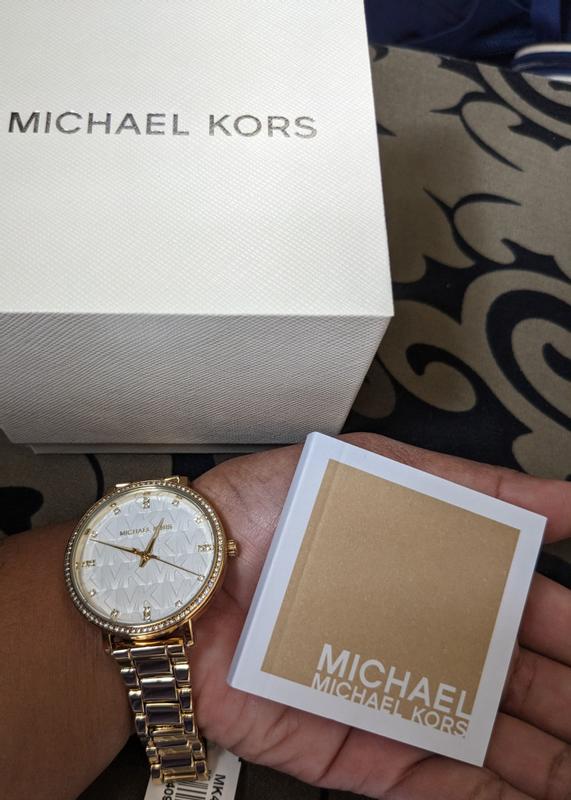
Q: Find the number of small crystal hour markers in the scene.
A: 12